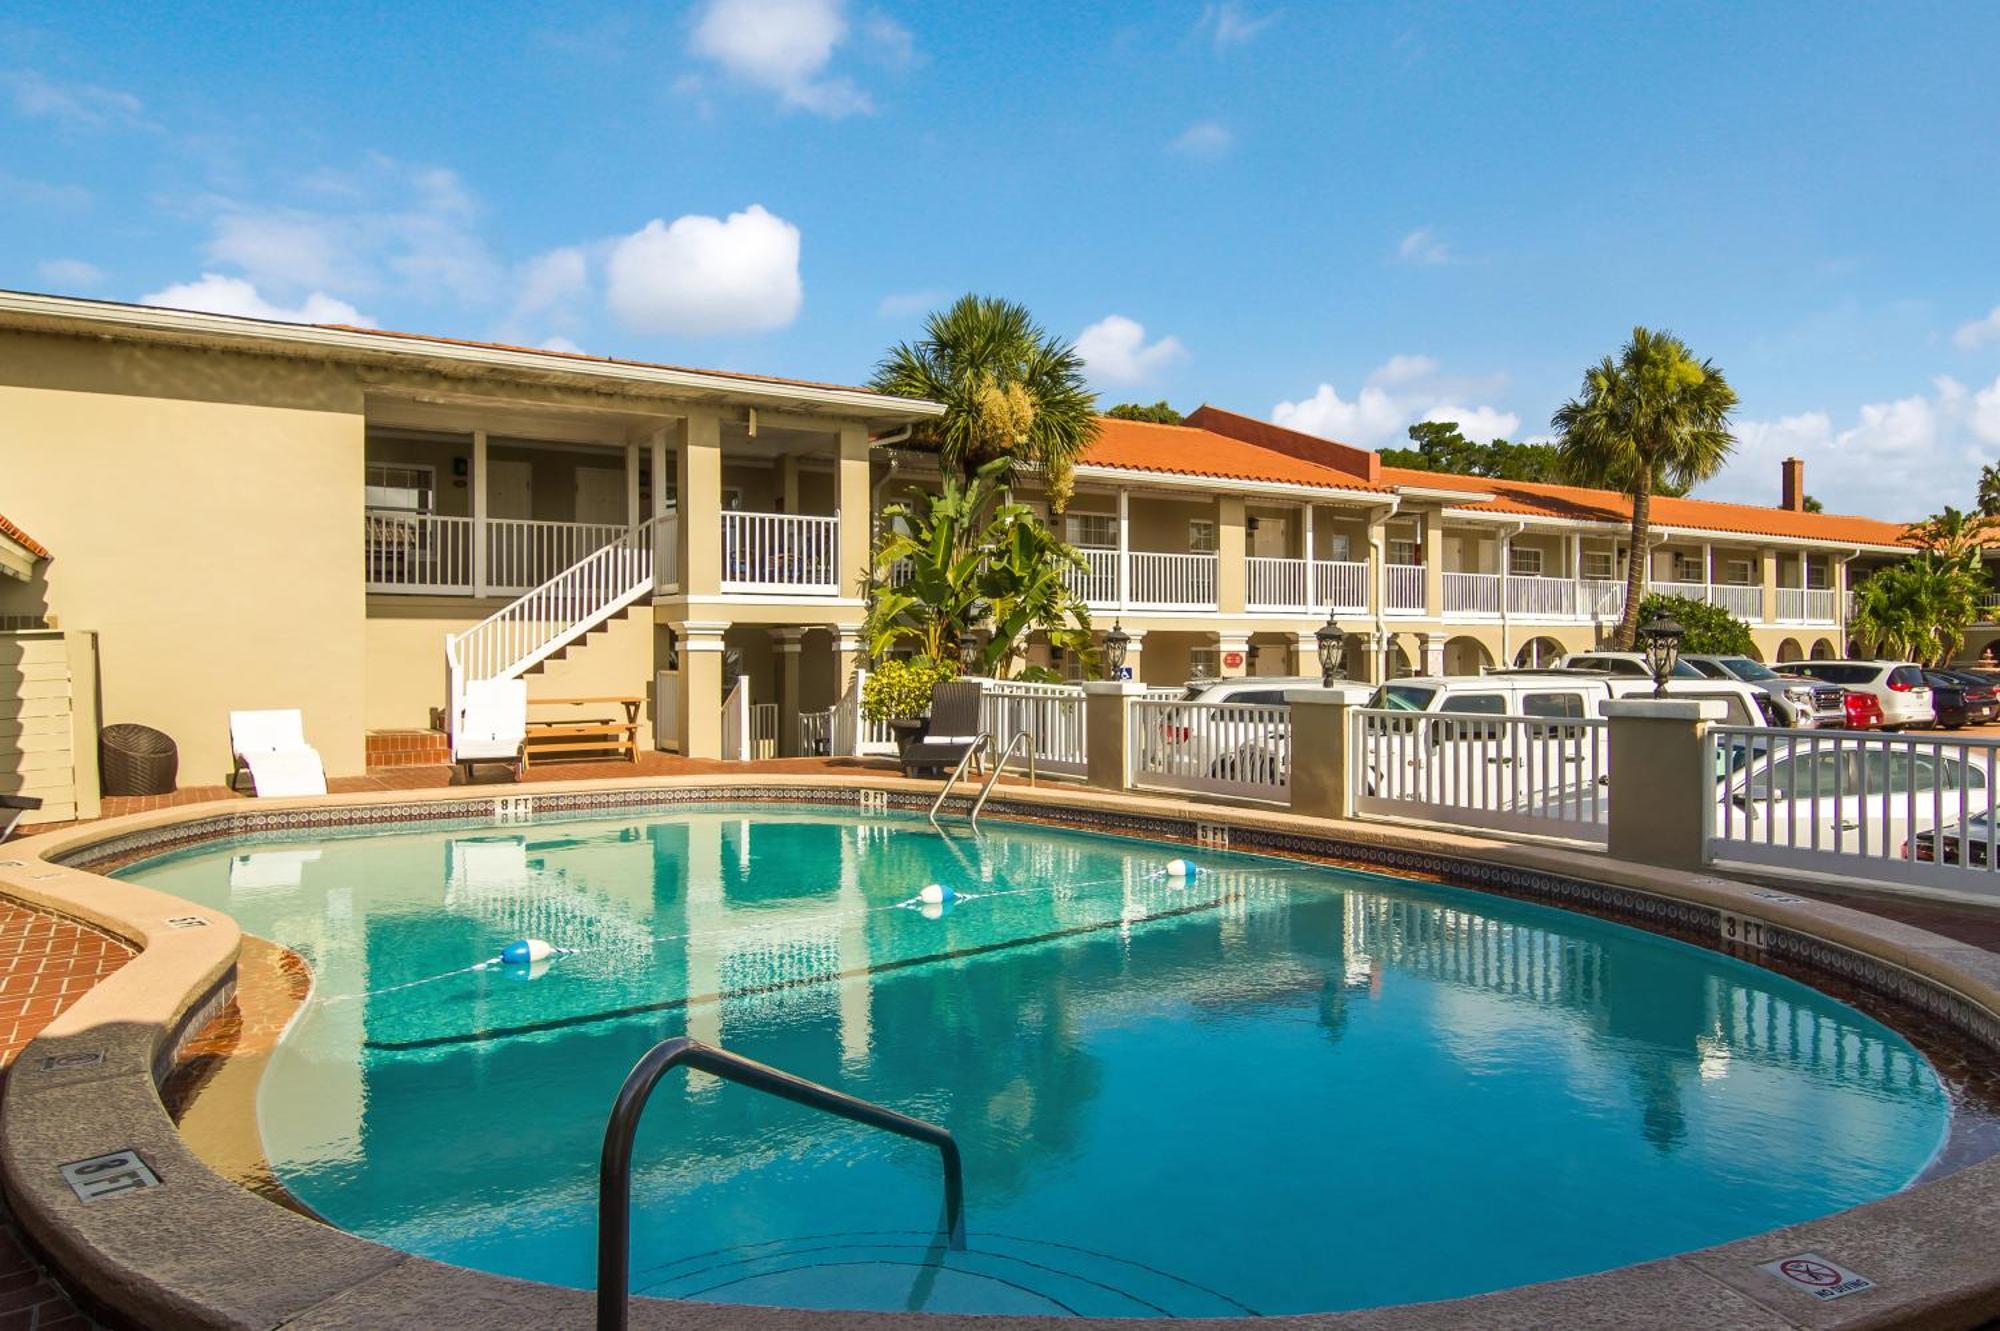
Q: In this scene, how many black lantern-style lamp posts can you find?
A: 4